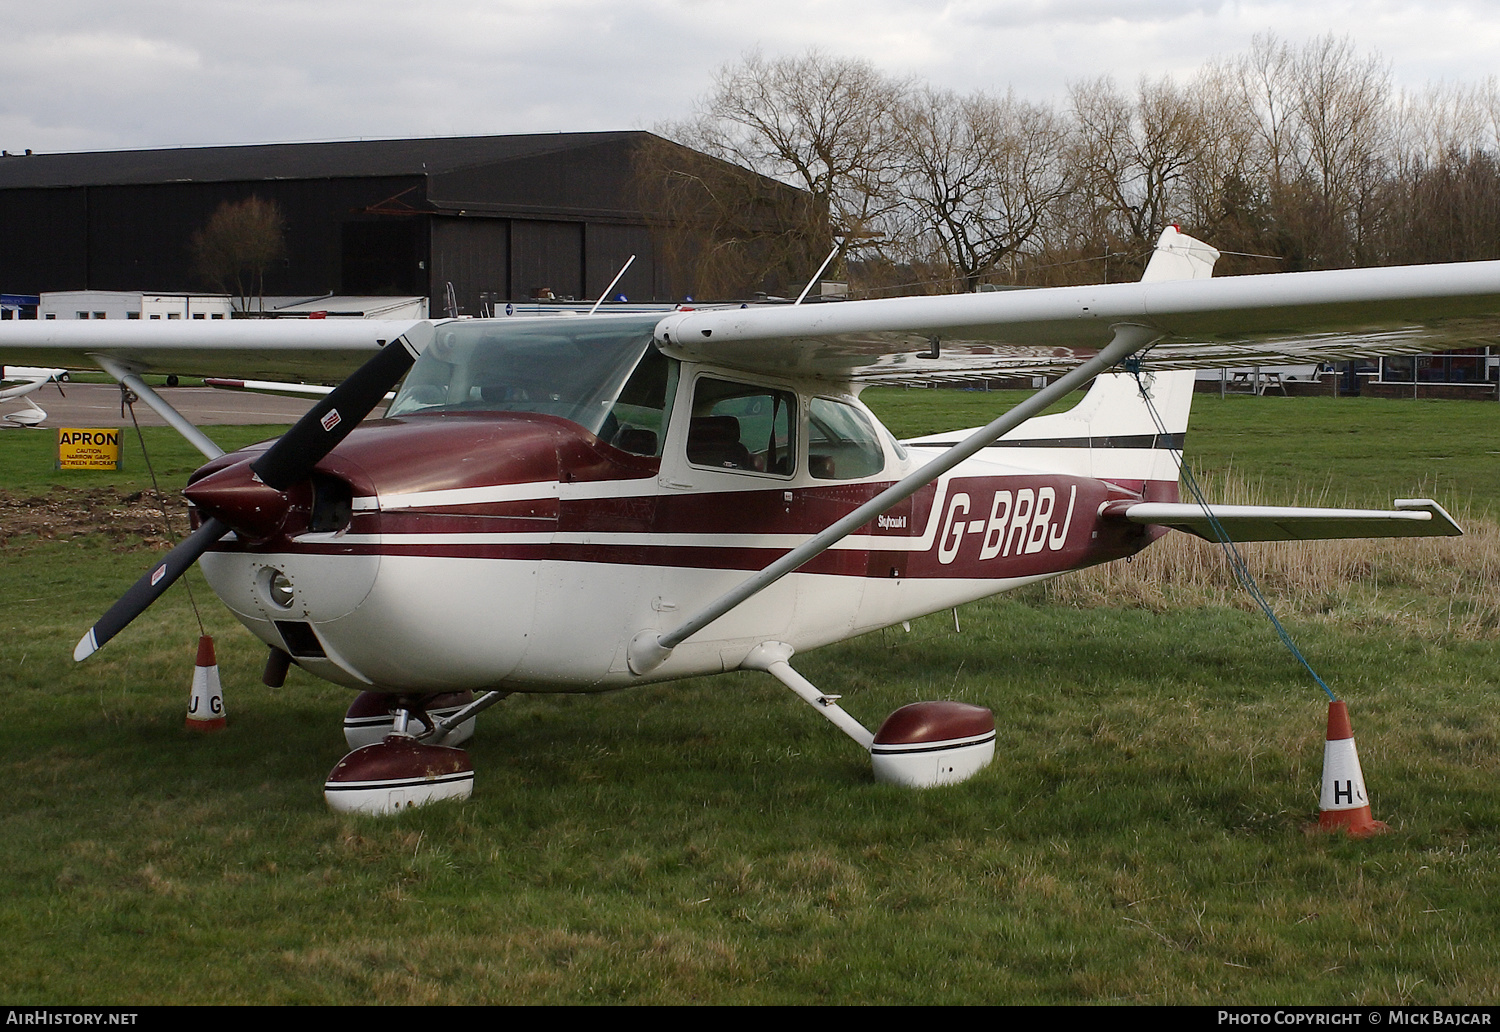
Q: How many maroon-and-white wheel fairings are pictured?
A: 3